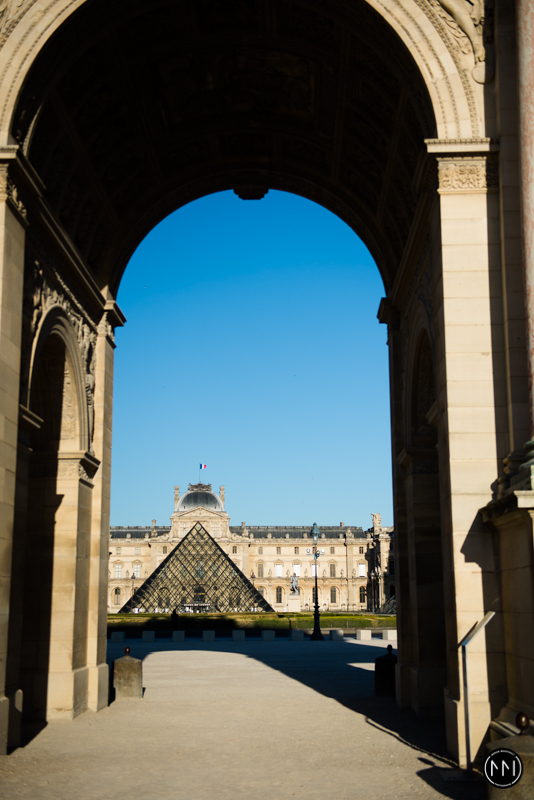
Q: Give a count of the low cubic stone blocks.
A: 10